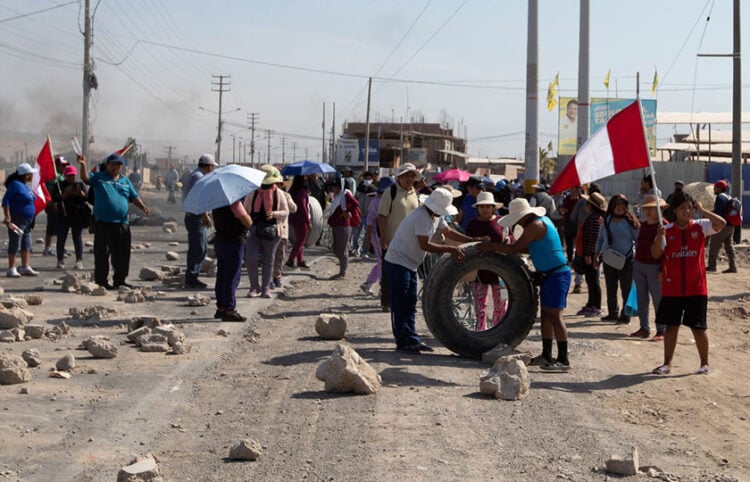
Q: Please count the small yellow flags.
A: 3